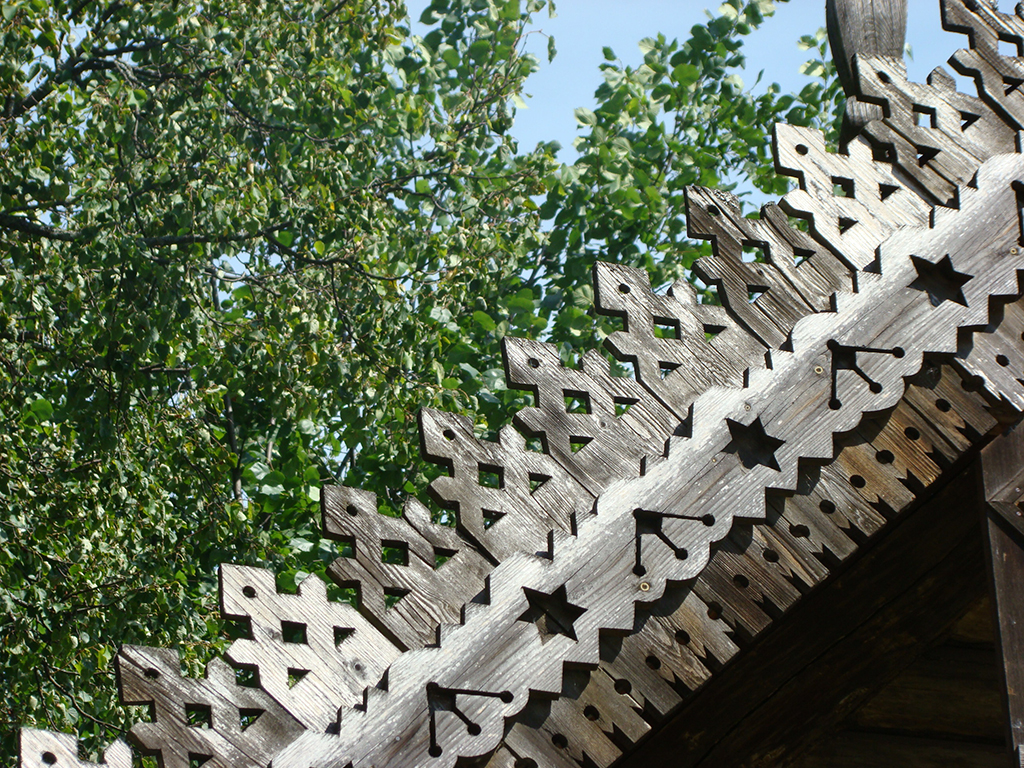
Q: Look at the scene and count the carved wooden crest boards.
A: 11